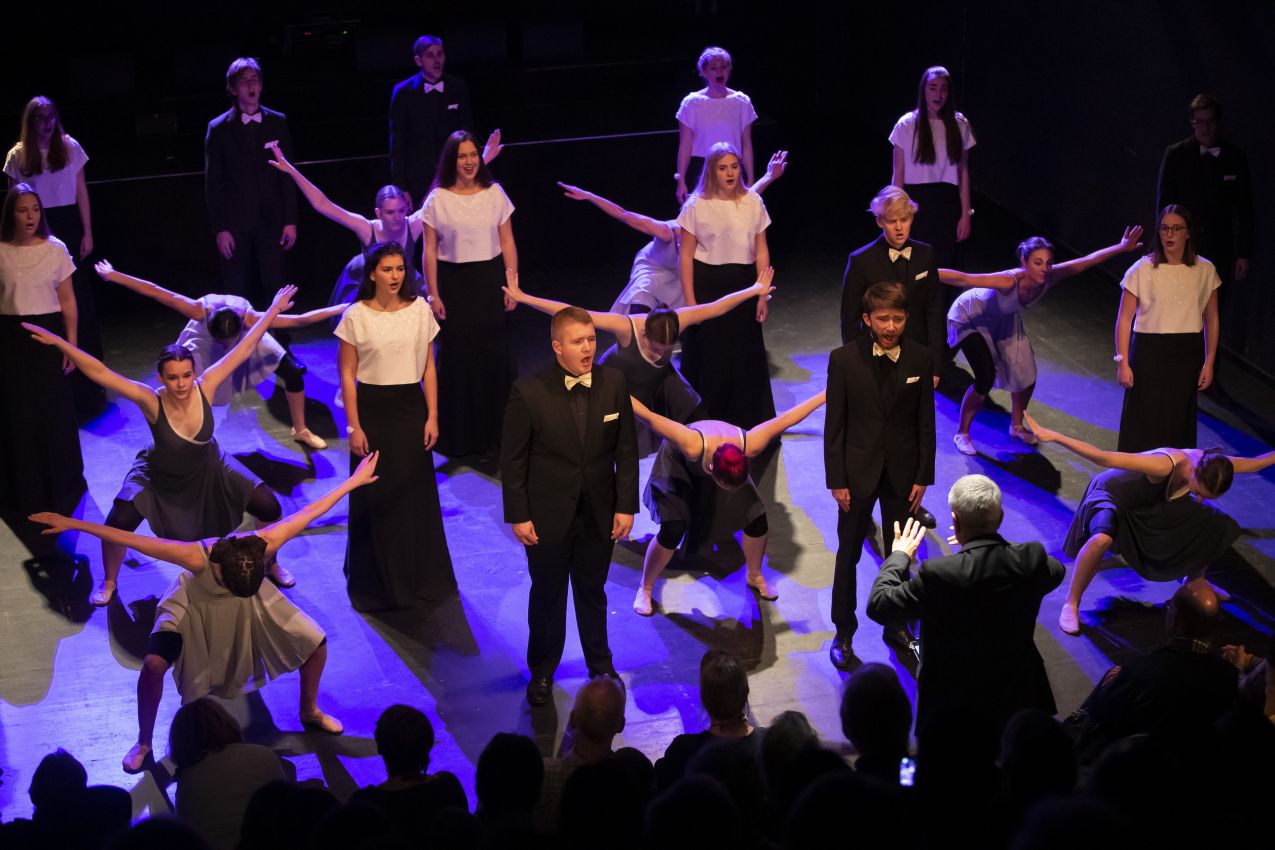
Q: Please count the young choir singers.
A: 14